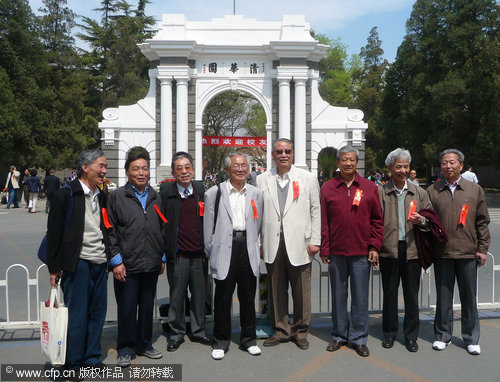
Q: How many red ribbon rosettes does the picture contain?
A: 8